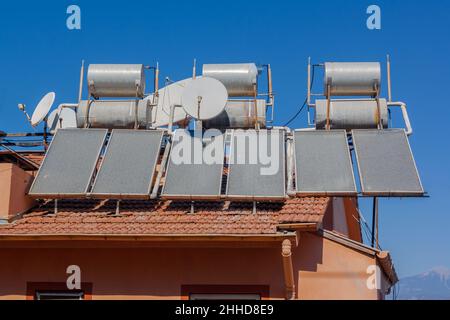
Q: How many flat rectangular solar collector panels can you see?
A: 6